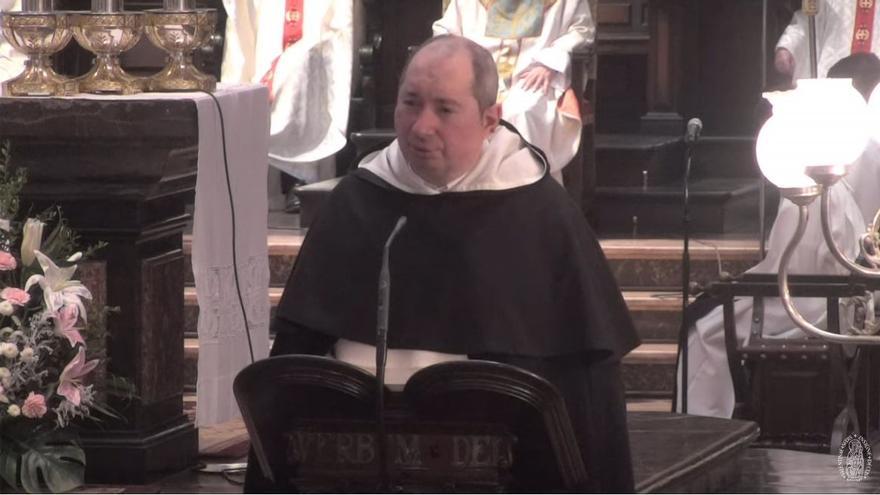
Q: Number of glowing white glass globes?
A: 3